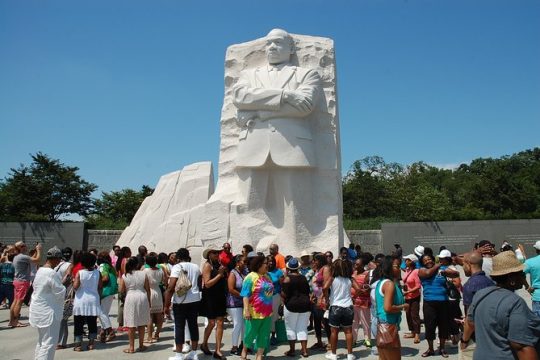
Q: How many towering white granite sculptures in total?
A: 1